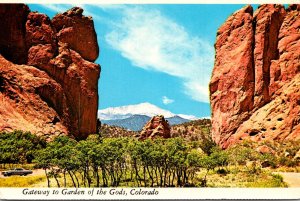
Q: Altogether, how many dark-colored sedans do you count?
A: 1